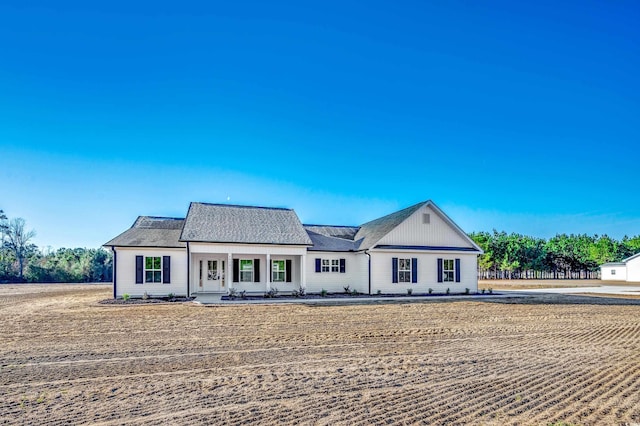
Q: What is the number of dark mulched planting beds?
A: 2